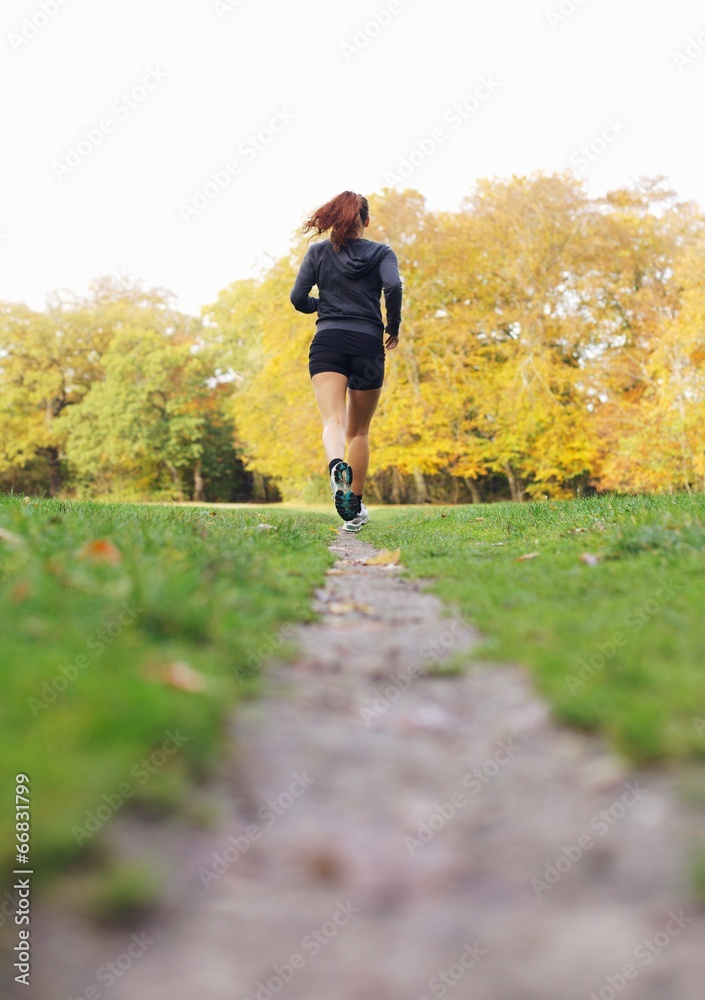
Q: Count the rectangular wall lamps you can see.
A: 0